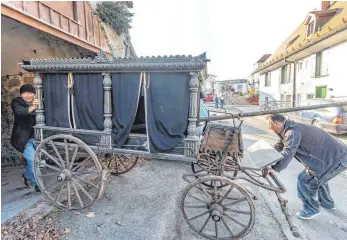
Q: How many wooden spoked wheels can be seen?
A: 4